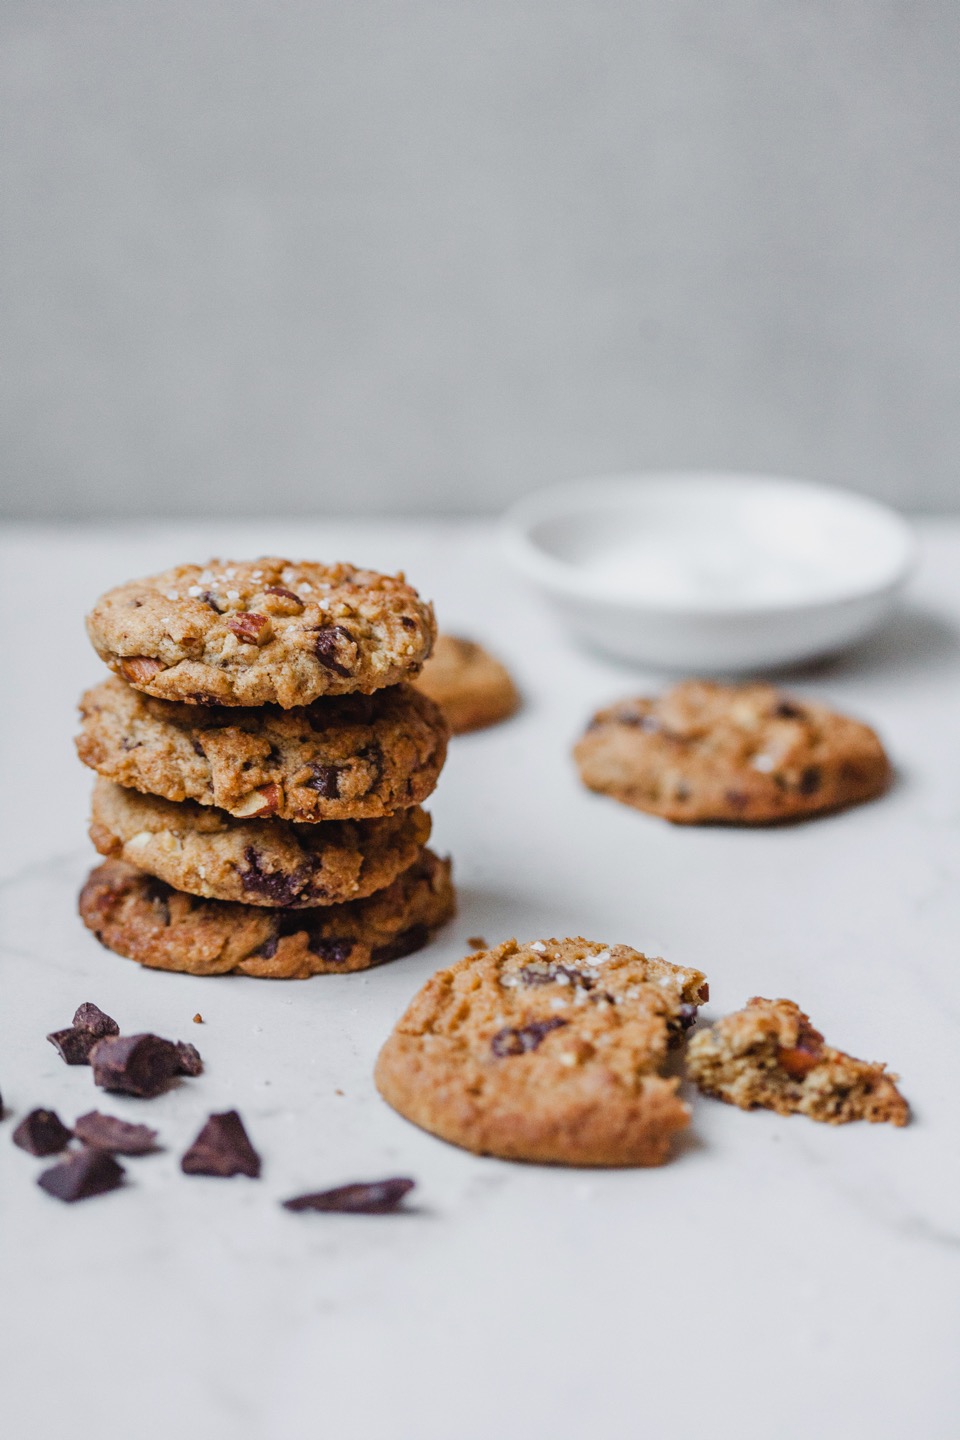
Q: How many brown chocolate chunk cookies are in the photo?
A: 7